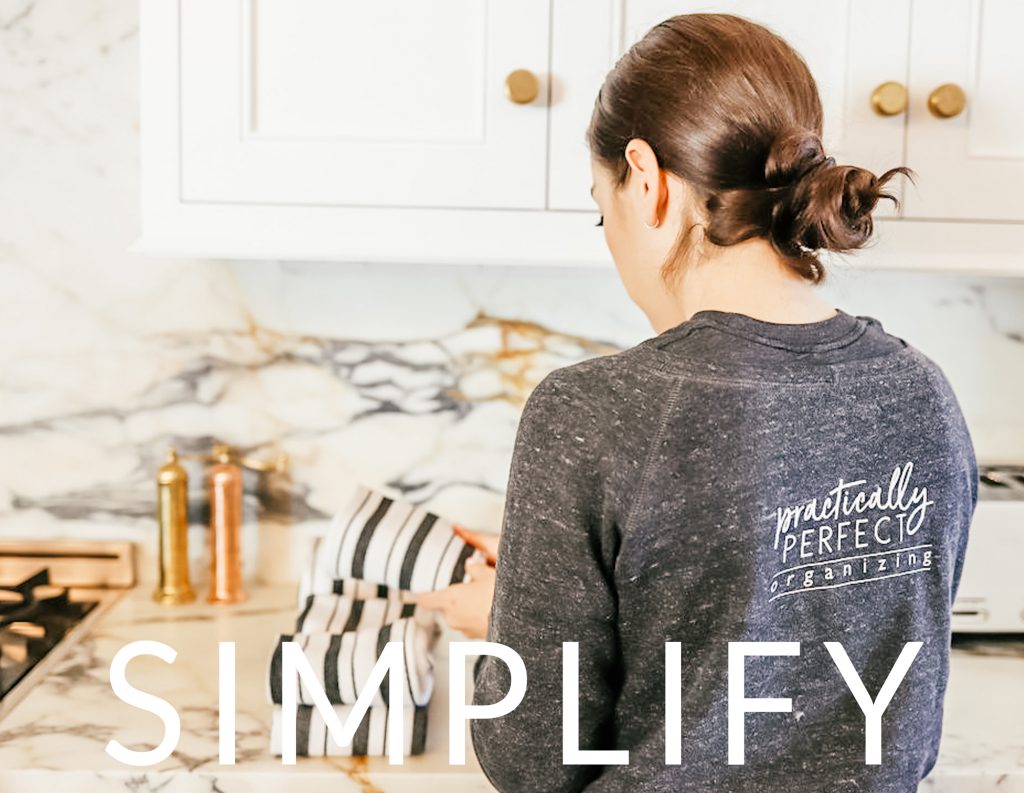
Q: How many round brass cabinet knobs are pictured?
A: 3